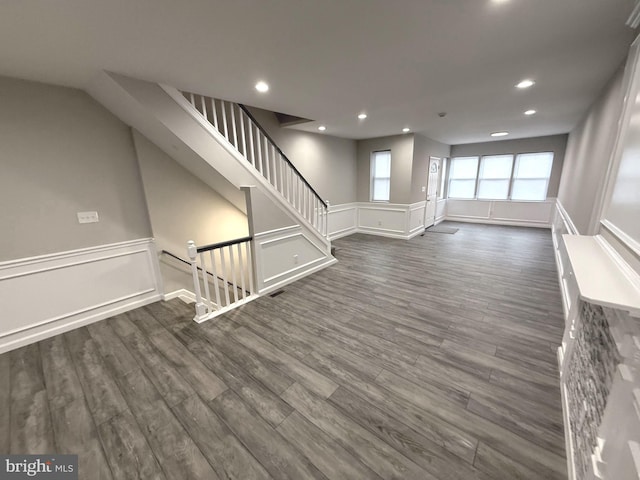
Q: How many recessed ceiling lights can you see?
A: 8